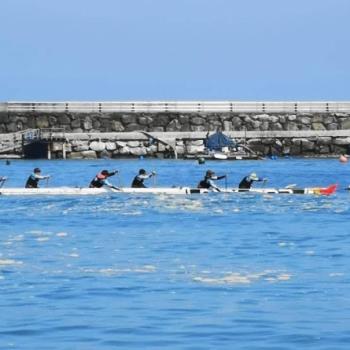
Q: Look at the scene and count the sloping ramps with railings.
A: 1